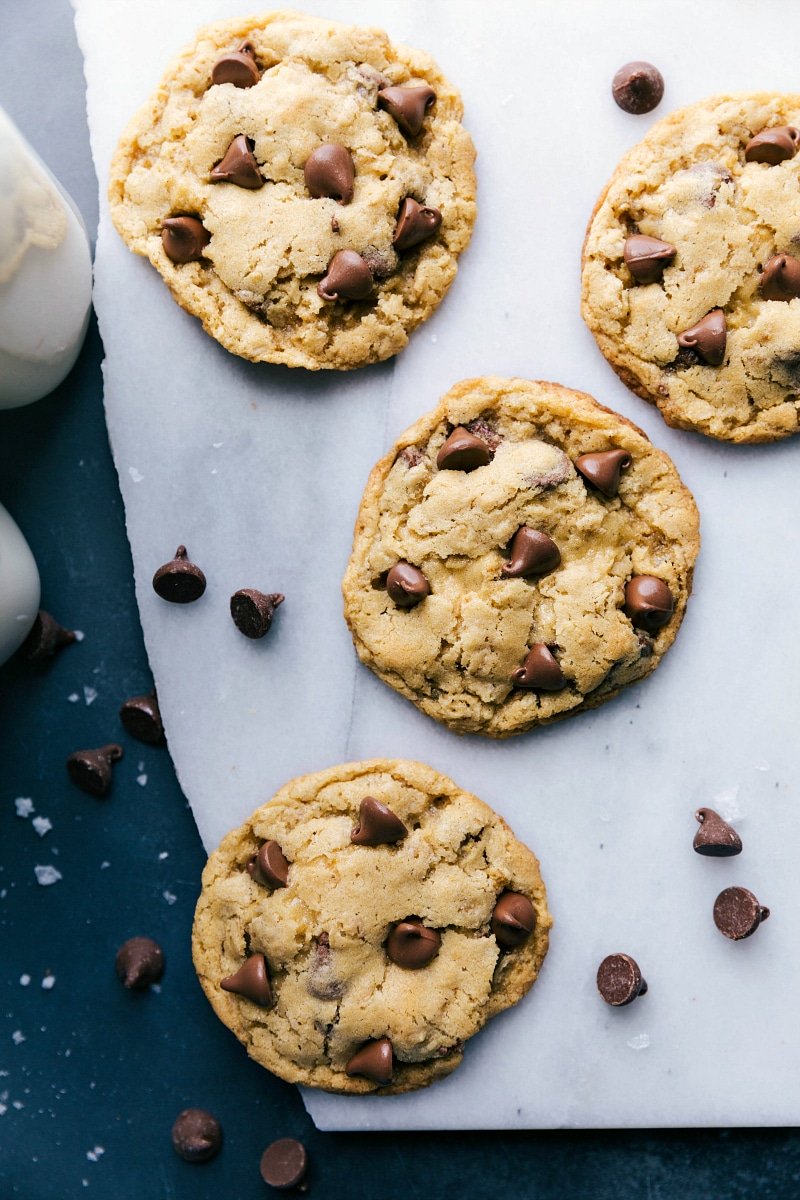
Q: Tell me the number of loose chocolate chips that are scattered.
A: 12